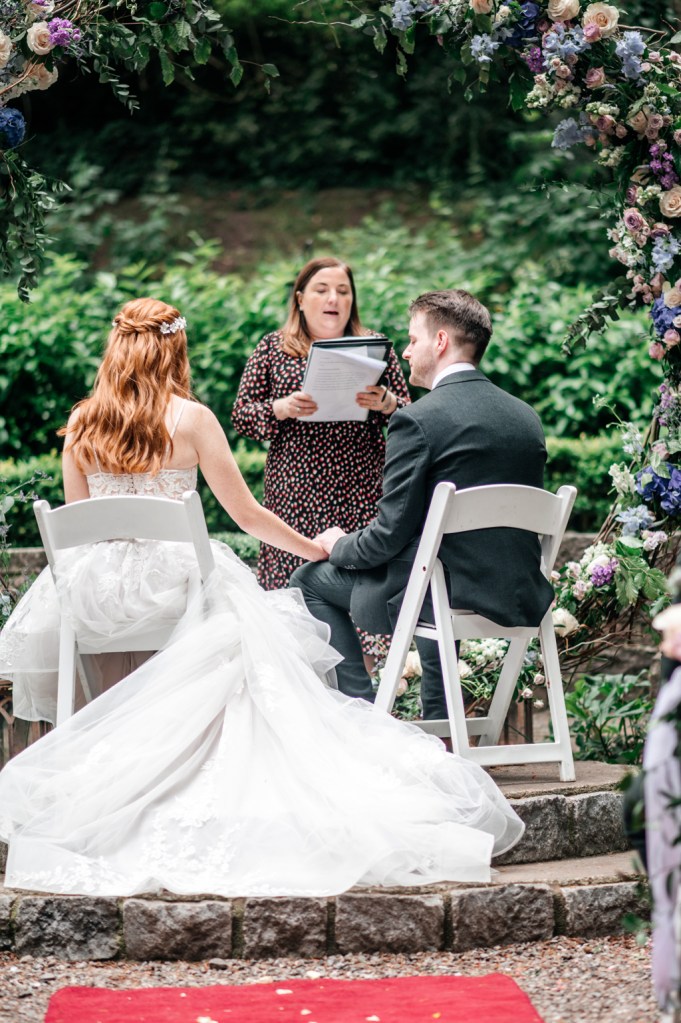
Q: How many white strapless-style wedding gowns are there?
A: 1